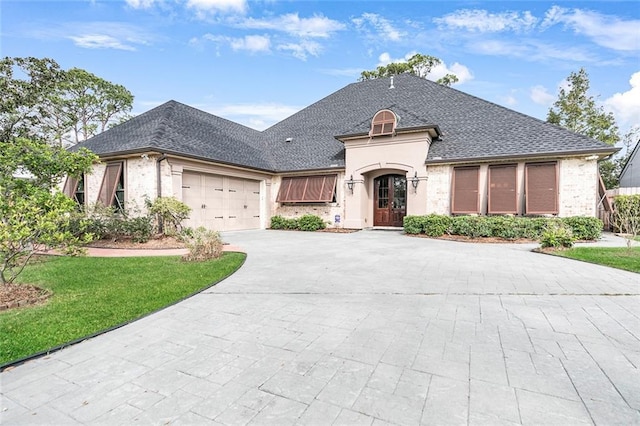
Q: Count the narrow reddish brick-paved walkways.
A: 1